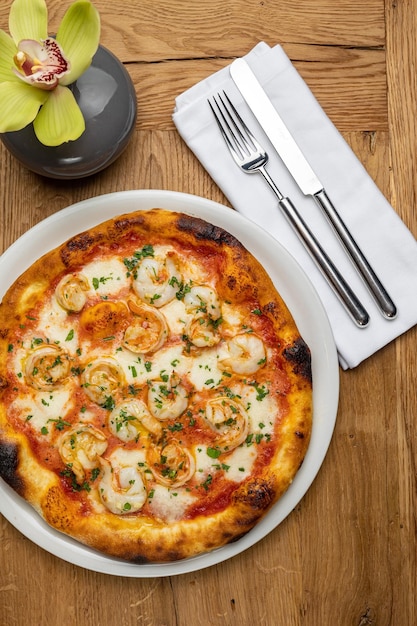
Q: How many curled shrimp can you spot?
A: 14